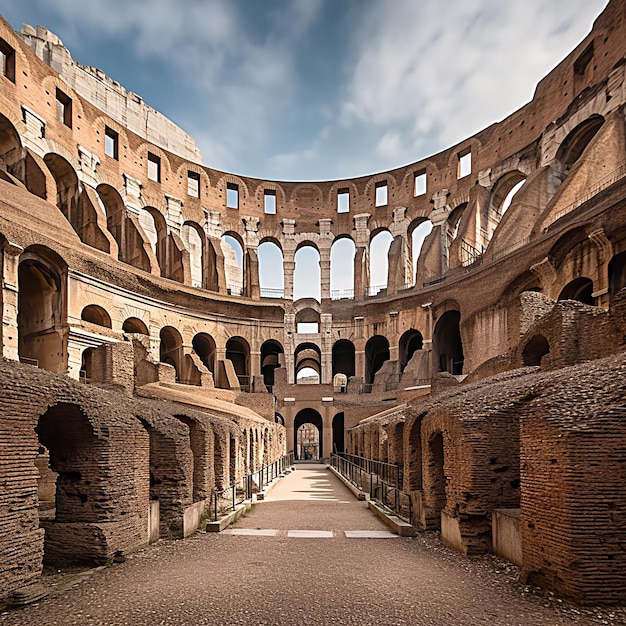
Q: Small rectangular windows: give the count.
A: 12